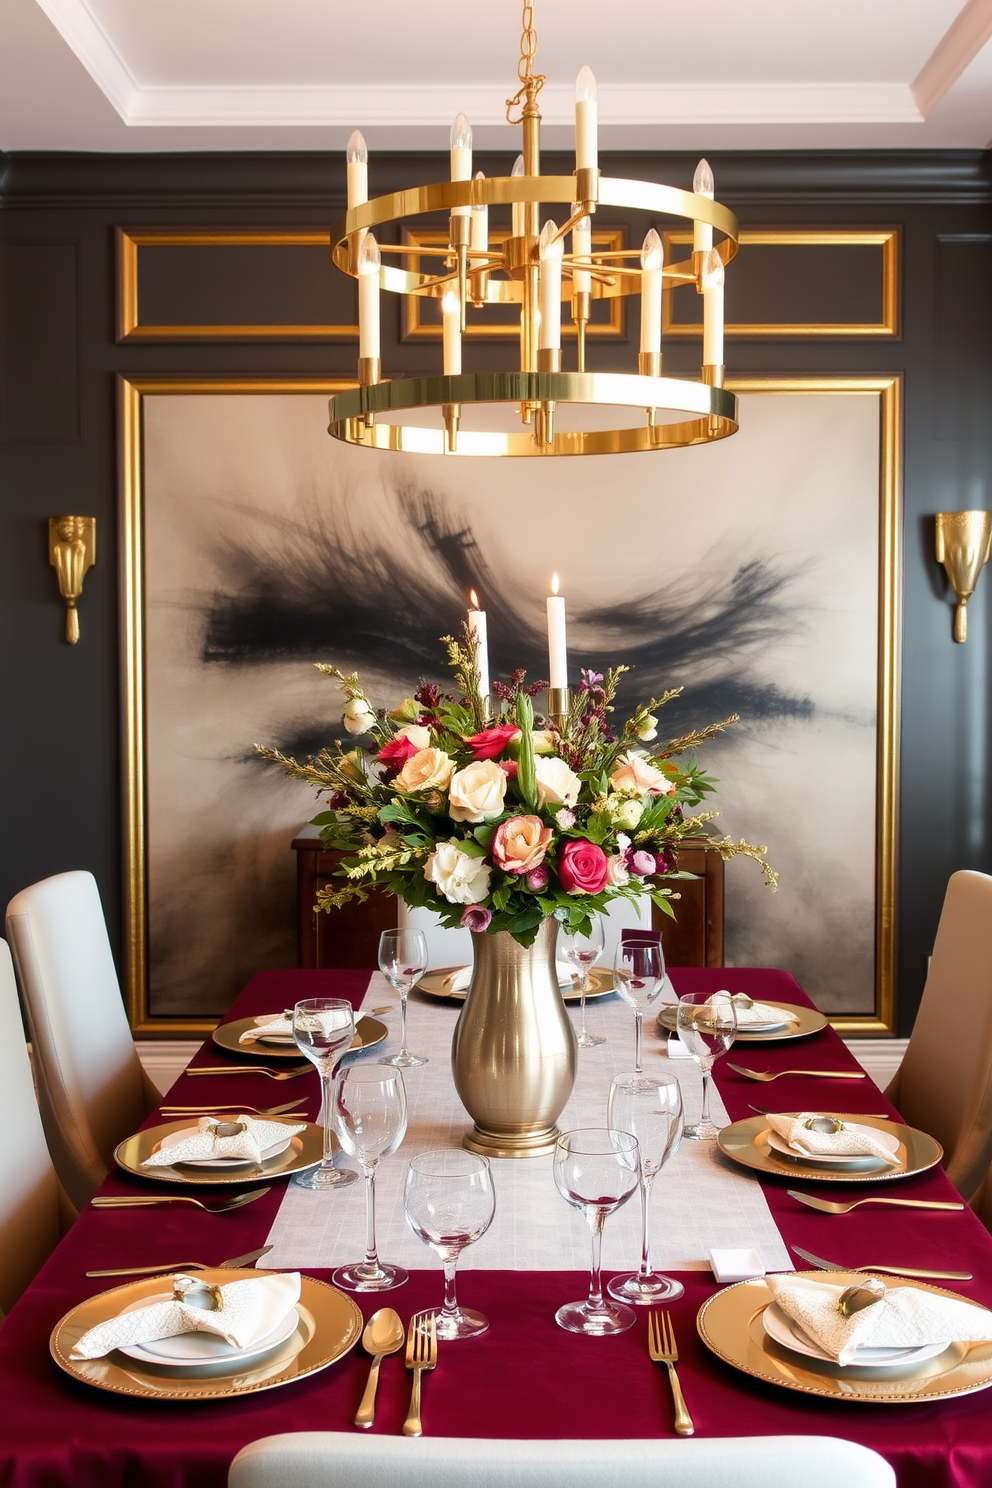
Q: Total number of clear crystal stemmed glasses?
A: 9